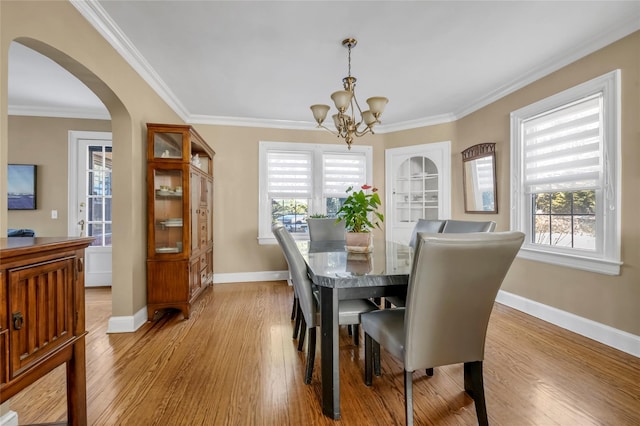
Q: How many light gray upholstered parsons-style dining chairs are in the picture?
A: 6